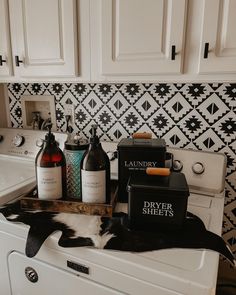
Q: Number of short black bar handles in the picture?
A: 4